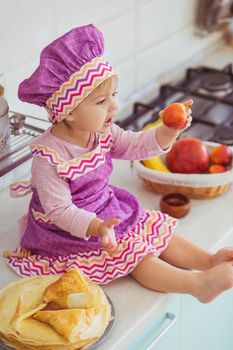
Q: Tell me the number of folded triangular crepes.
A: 2